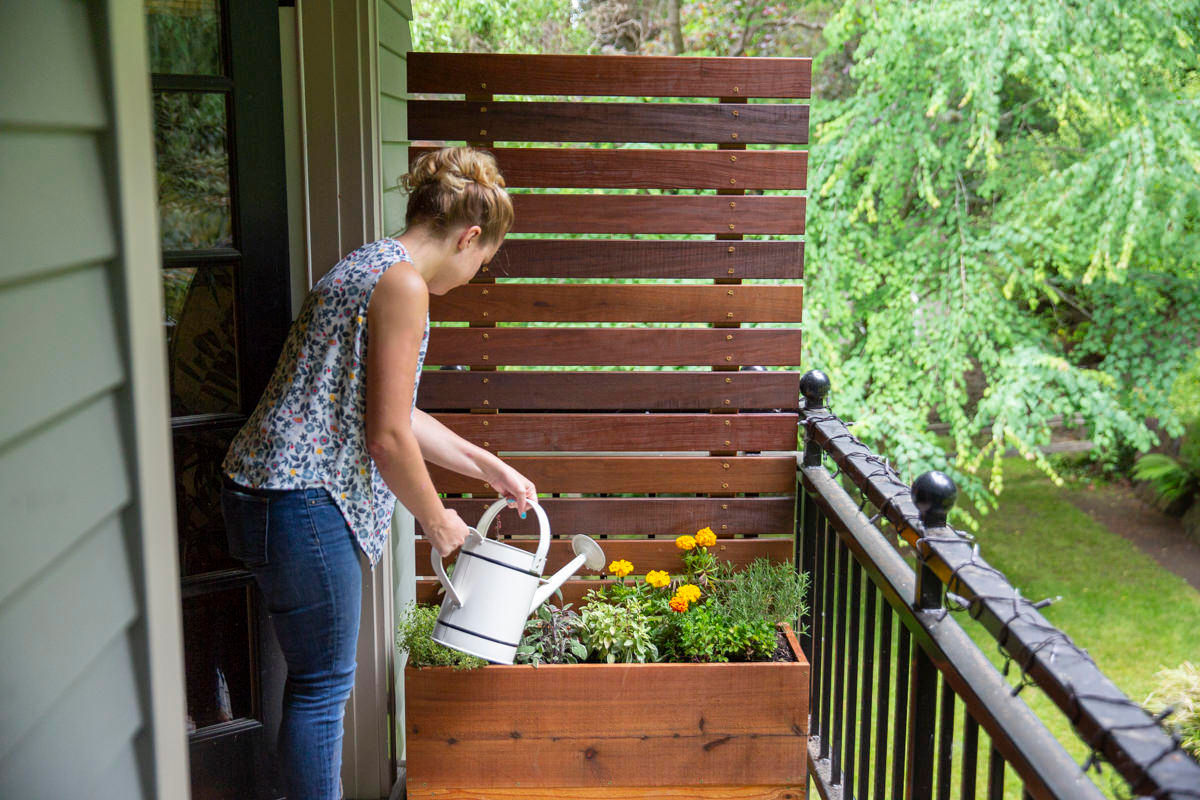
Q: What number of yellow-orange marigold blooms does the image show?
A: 6